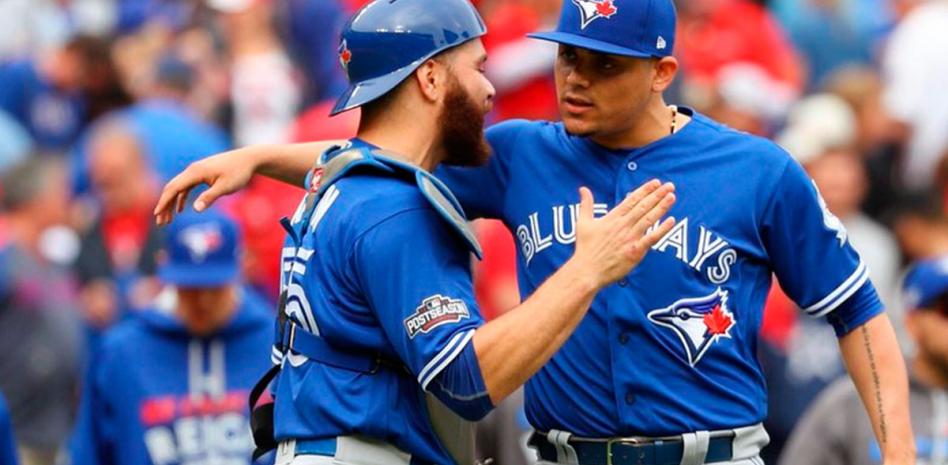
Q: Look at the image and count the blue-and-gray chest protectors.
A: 1